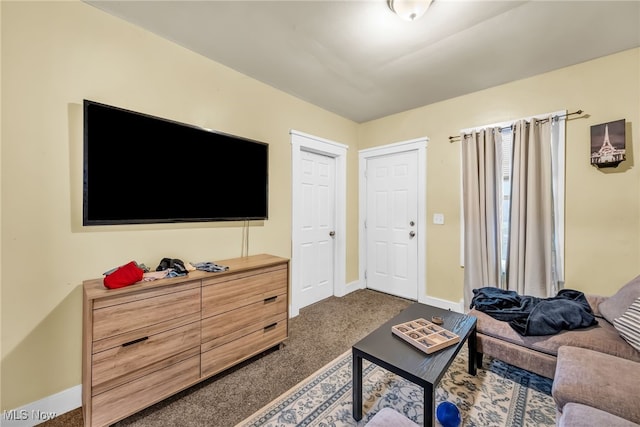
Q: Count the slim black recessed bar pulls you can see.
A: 3